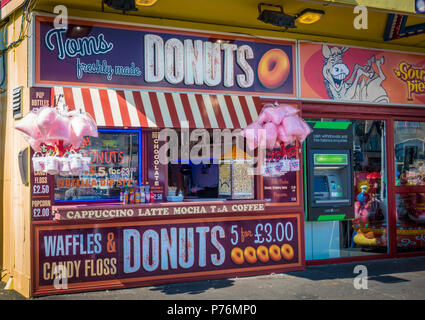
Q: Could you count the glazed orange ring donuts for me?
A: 6